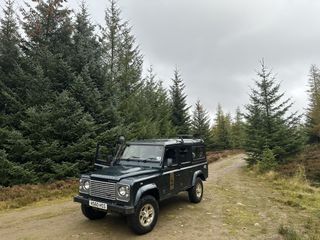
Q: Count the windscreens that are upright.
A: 1